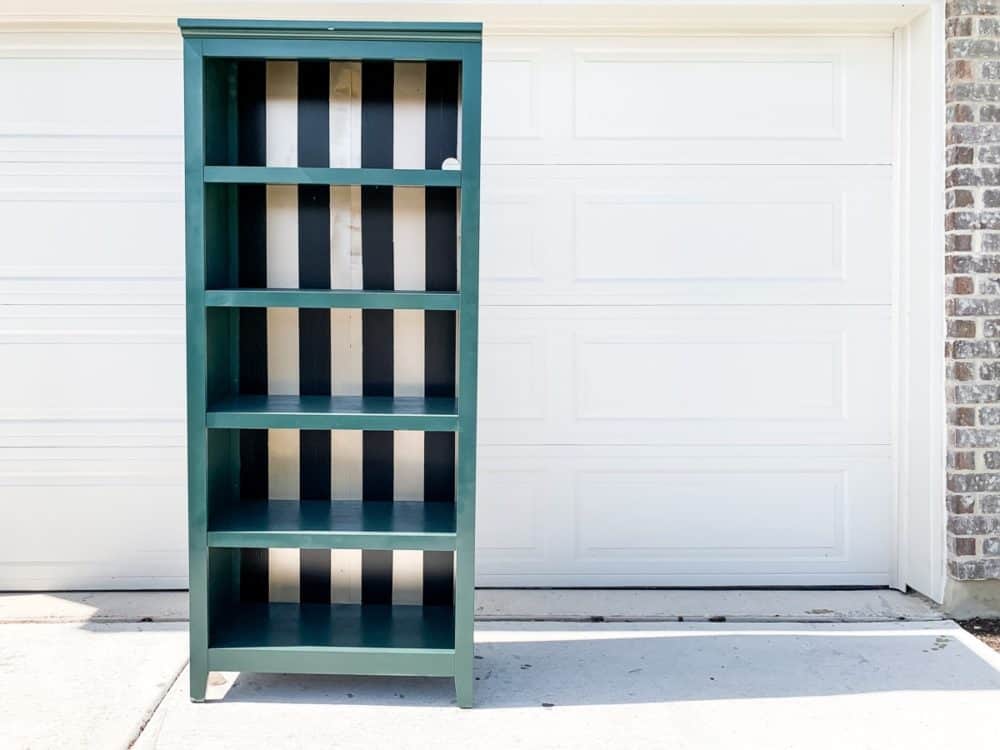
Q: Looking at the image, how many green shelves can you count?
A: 5